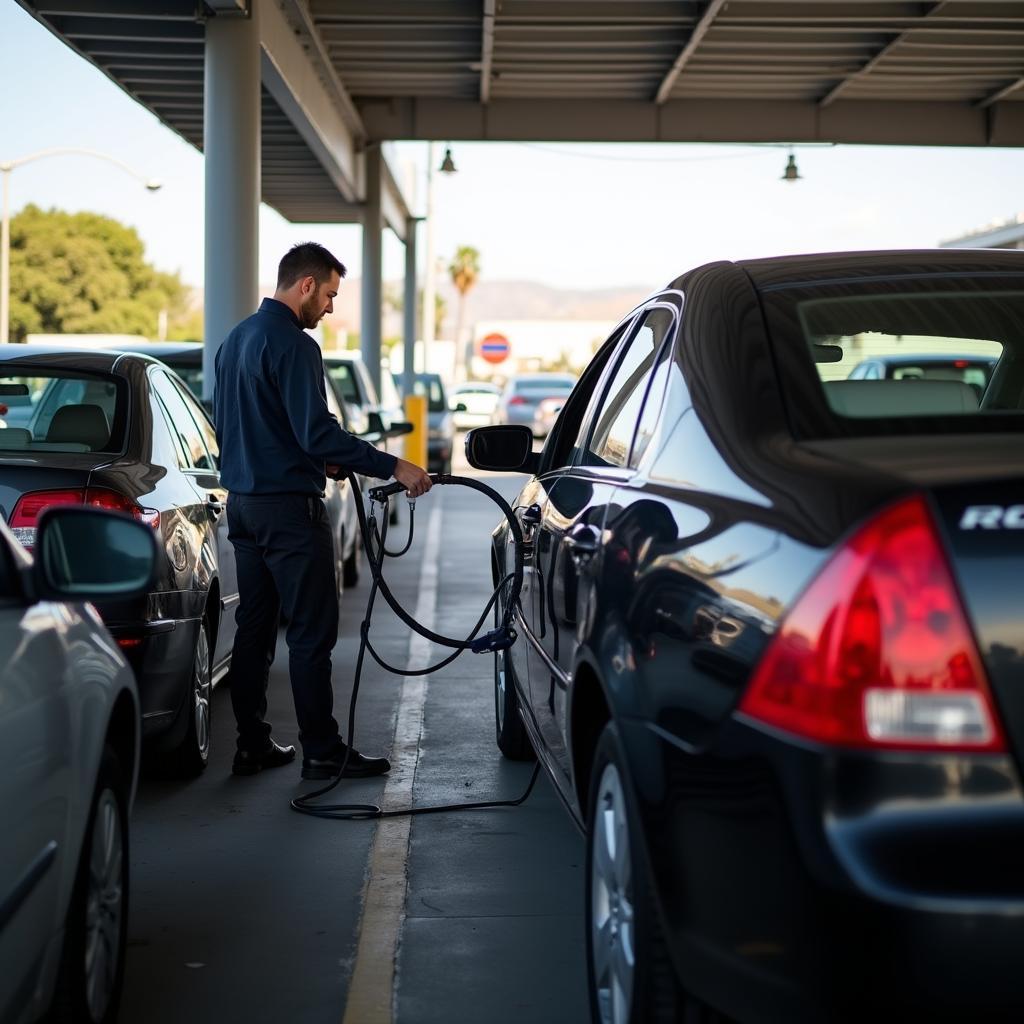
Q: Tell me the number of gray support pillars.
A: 3